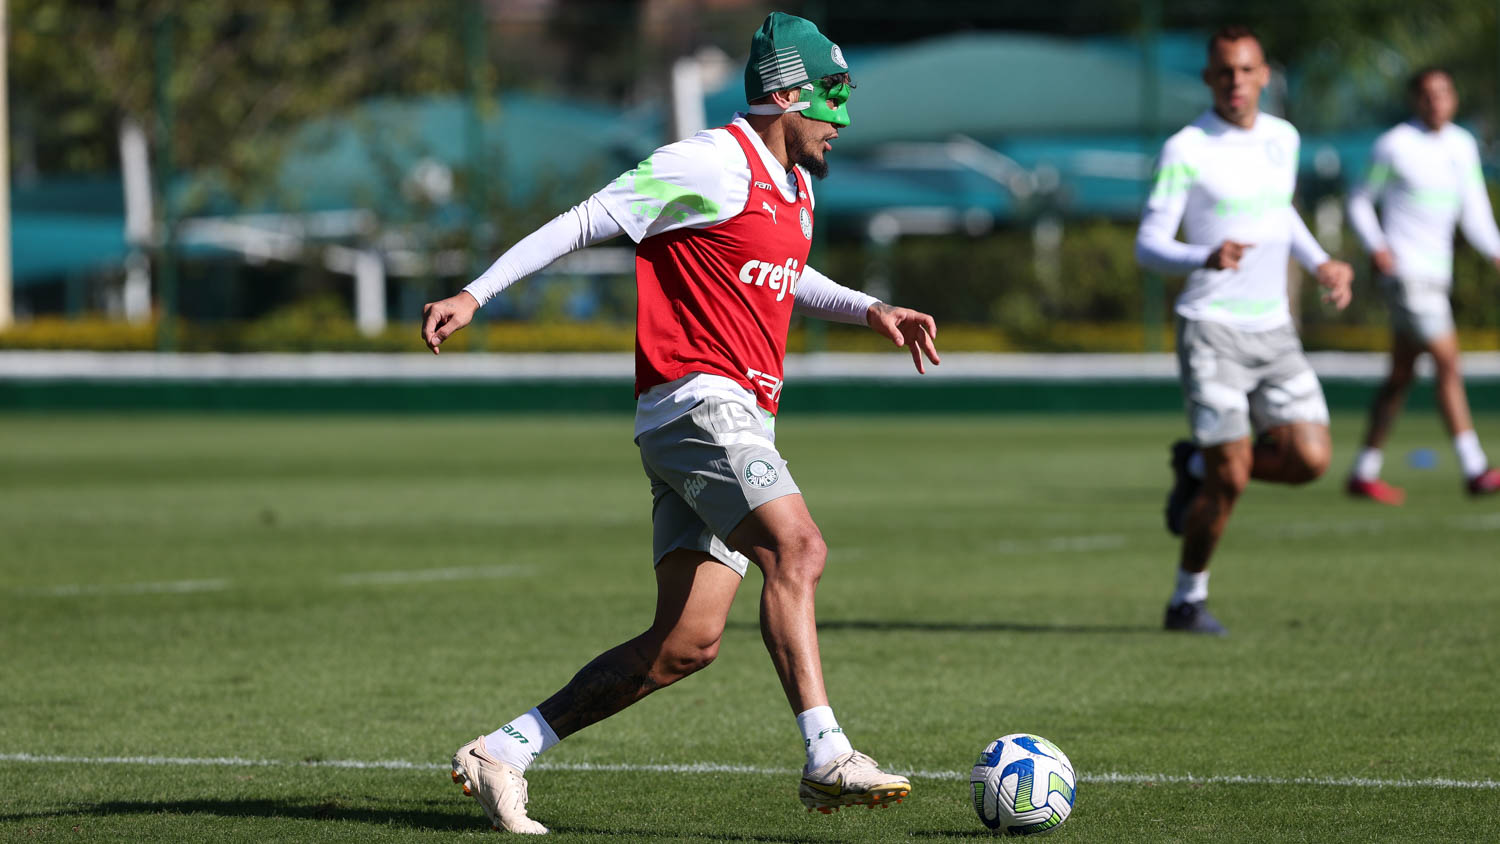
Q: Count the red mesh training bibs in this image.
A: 1